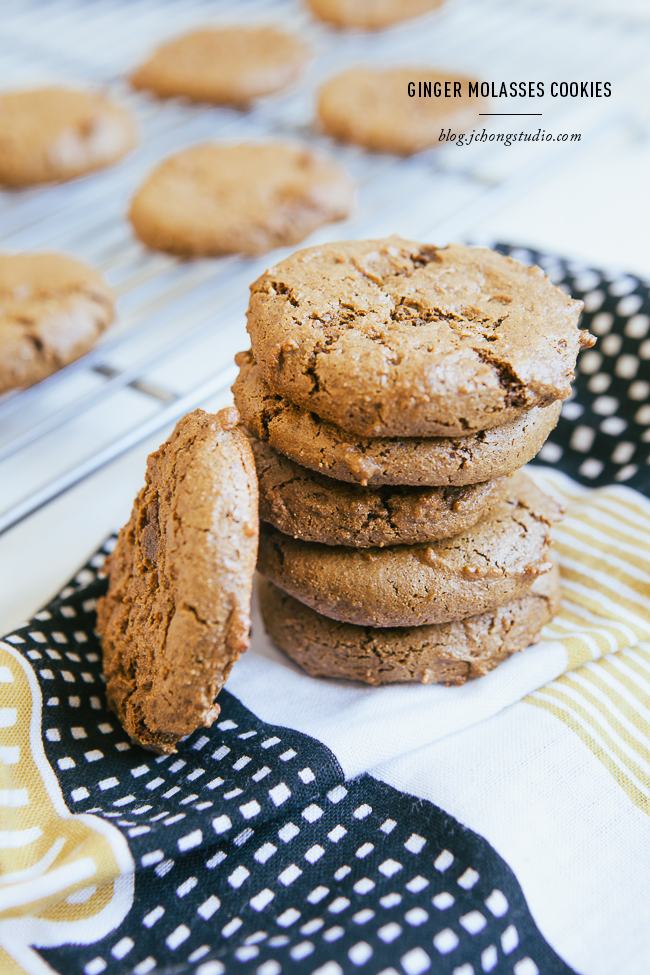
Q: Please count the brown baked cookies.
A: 12